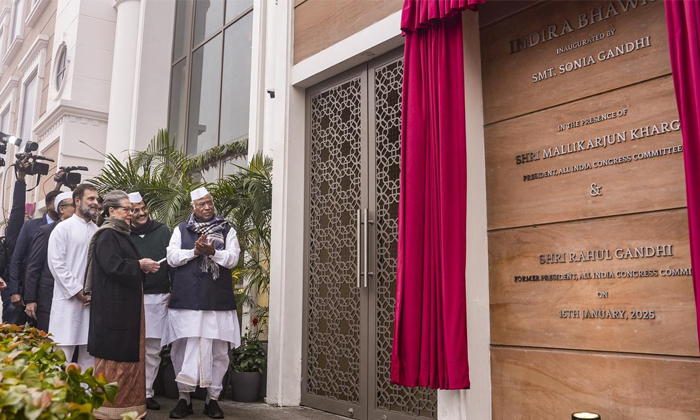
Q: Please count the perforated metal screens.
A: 2